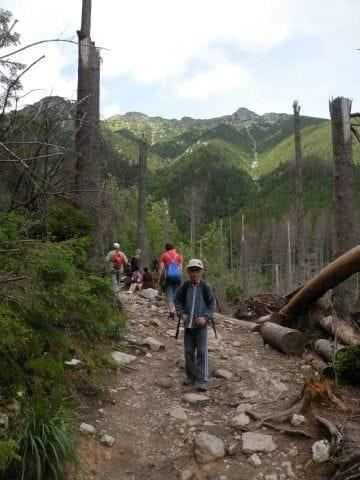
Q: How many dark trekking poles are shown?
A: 2